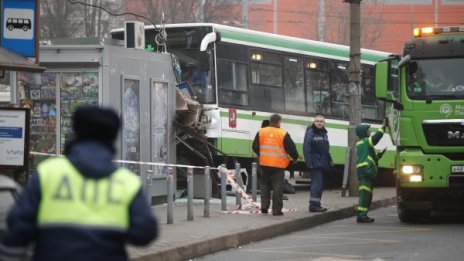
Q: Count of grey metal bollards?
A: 7